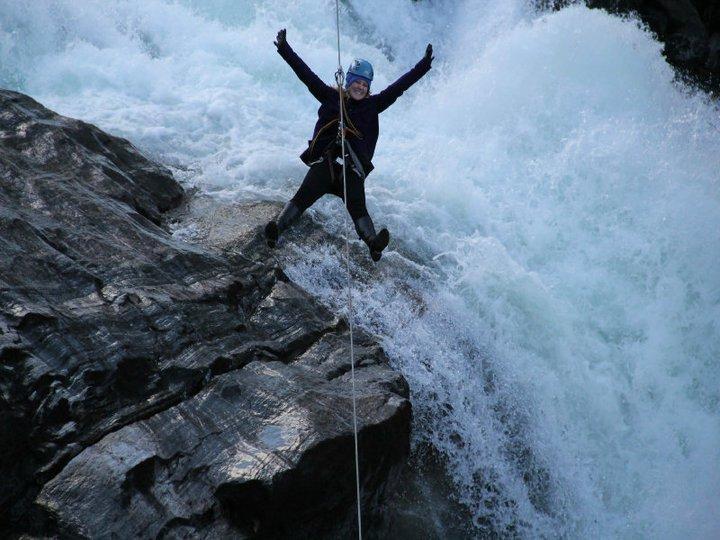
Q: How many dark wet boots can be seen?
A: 2